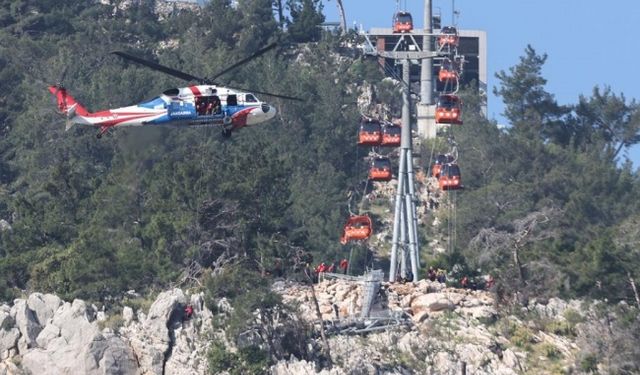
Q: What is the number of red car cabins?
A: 10